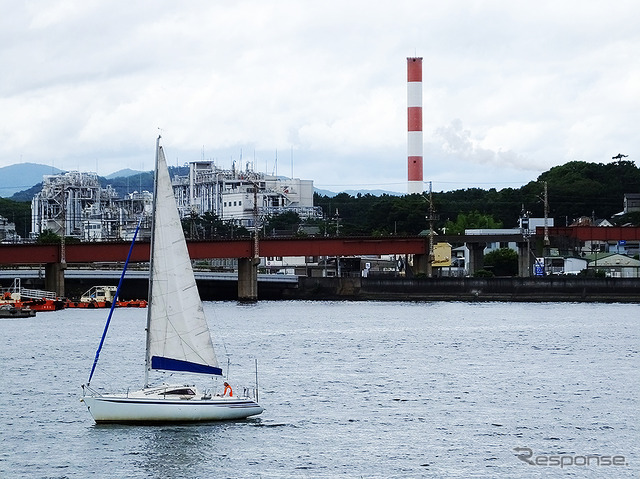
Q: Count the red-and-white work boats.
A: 2